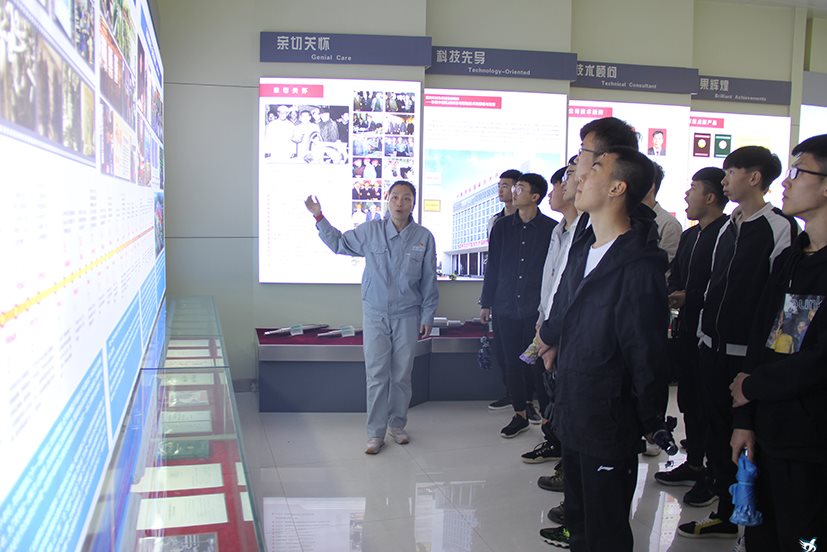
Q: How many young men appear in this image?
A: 10